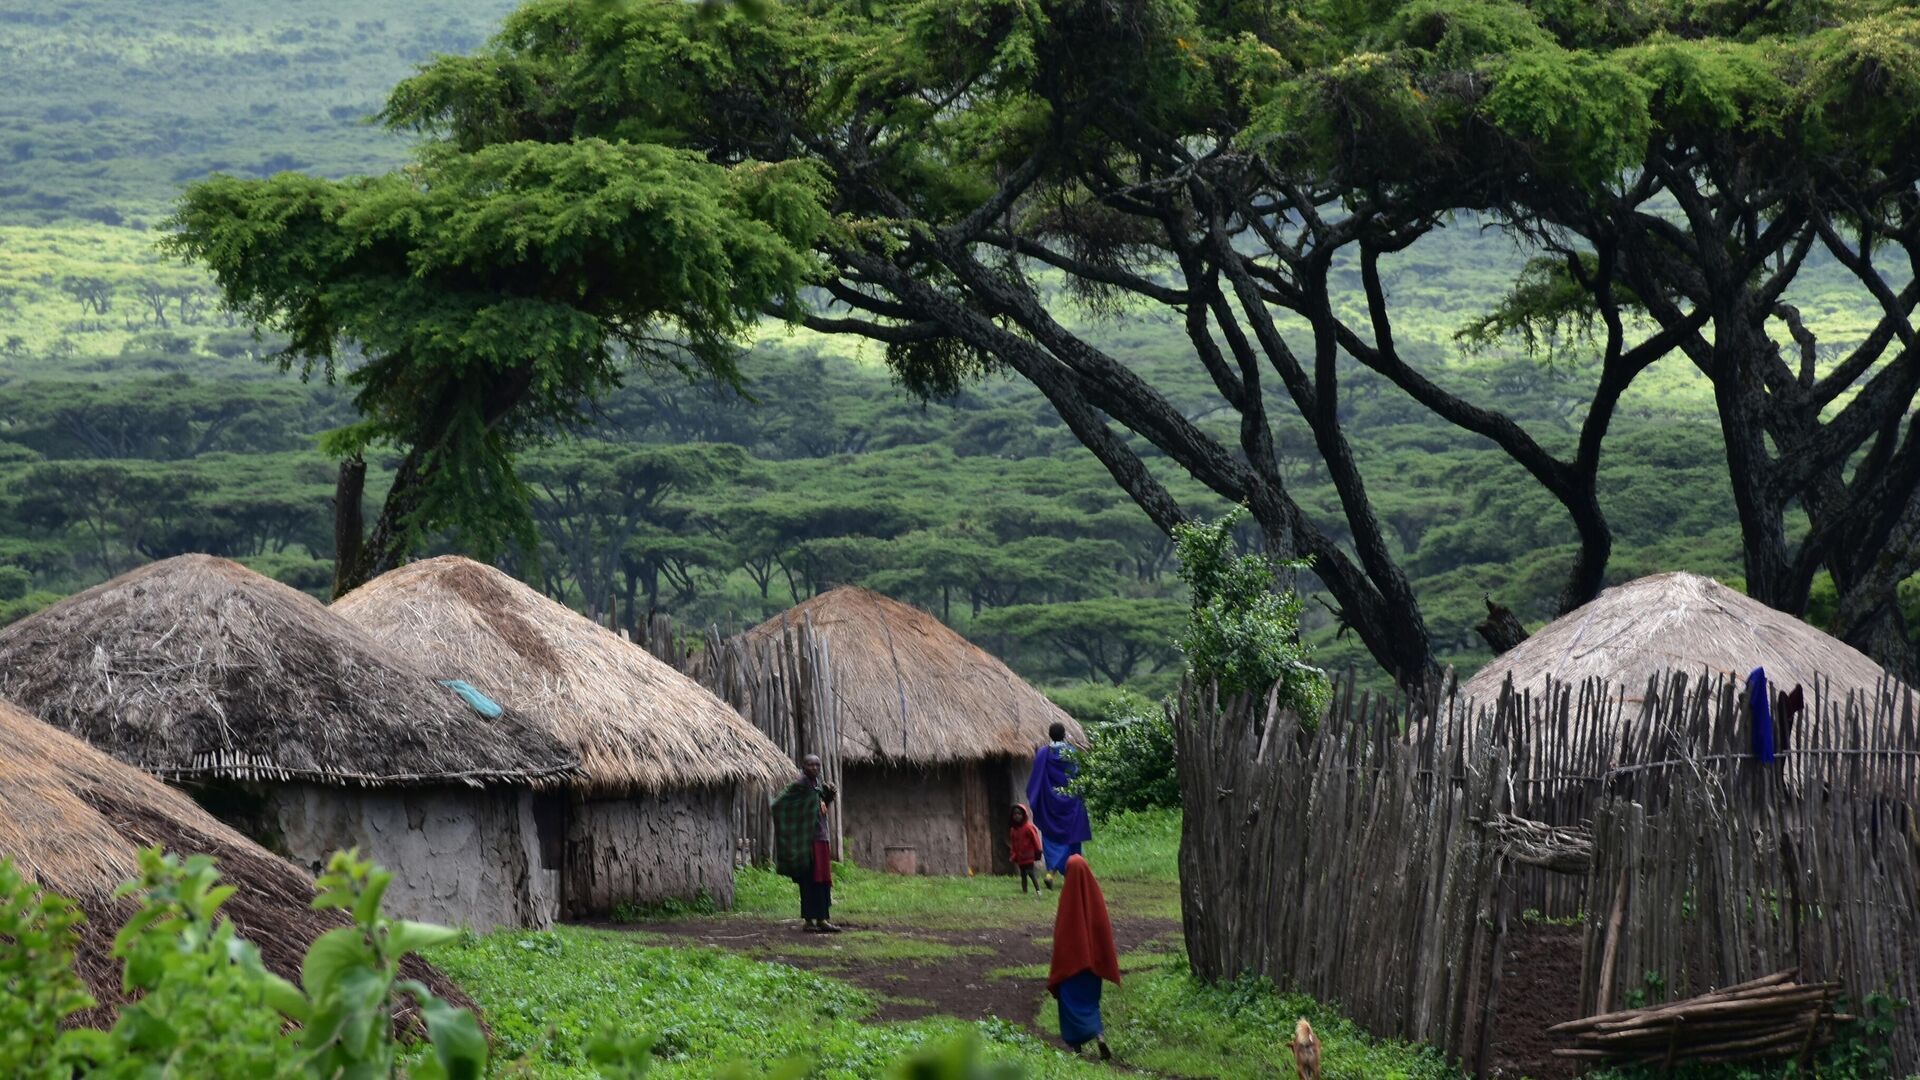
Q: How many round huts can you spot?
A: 5